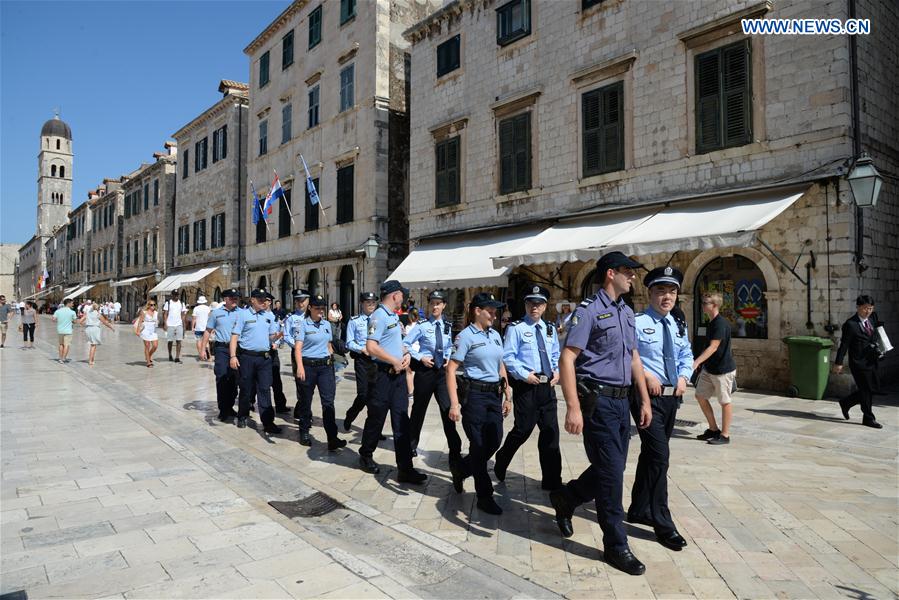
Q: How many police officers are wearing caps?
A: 12